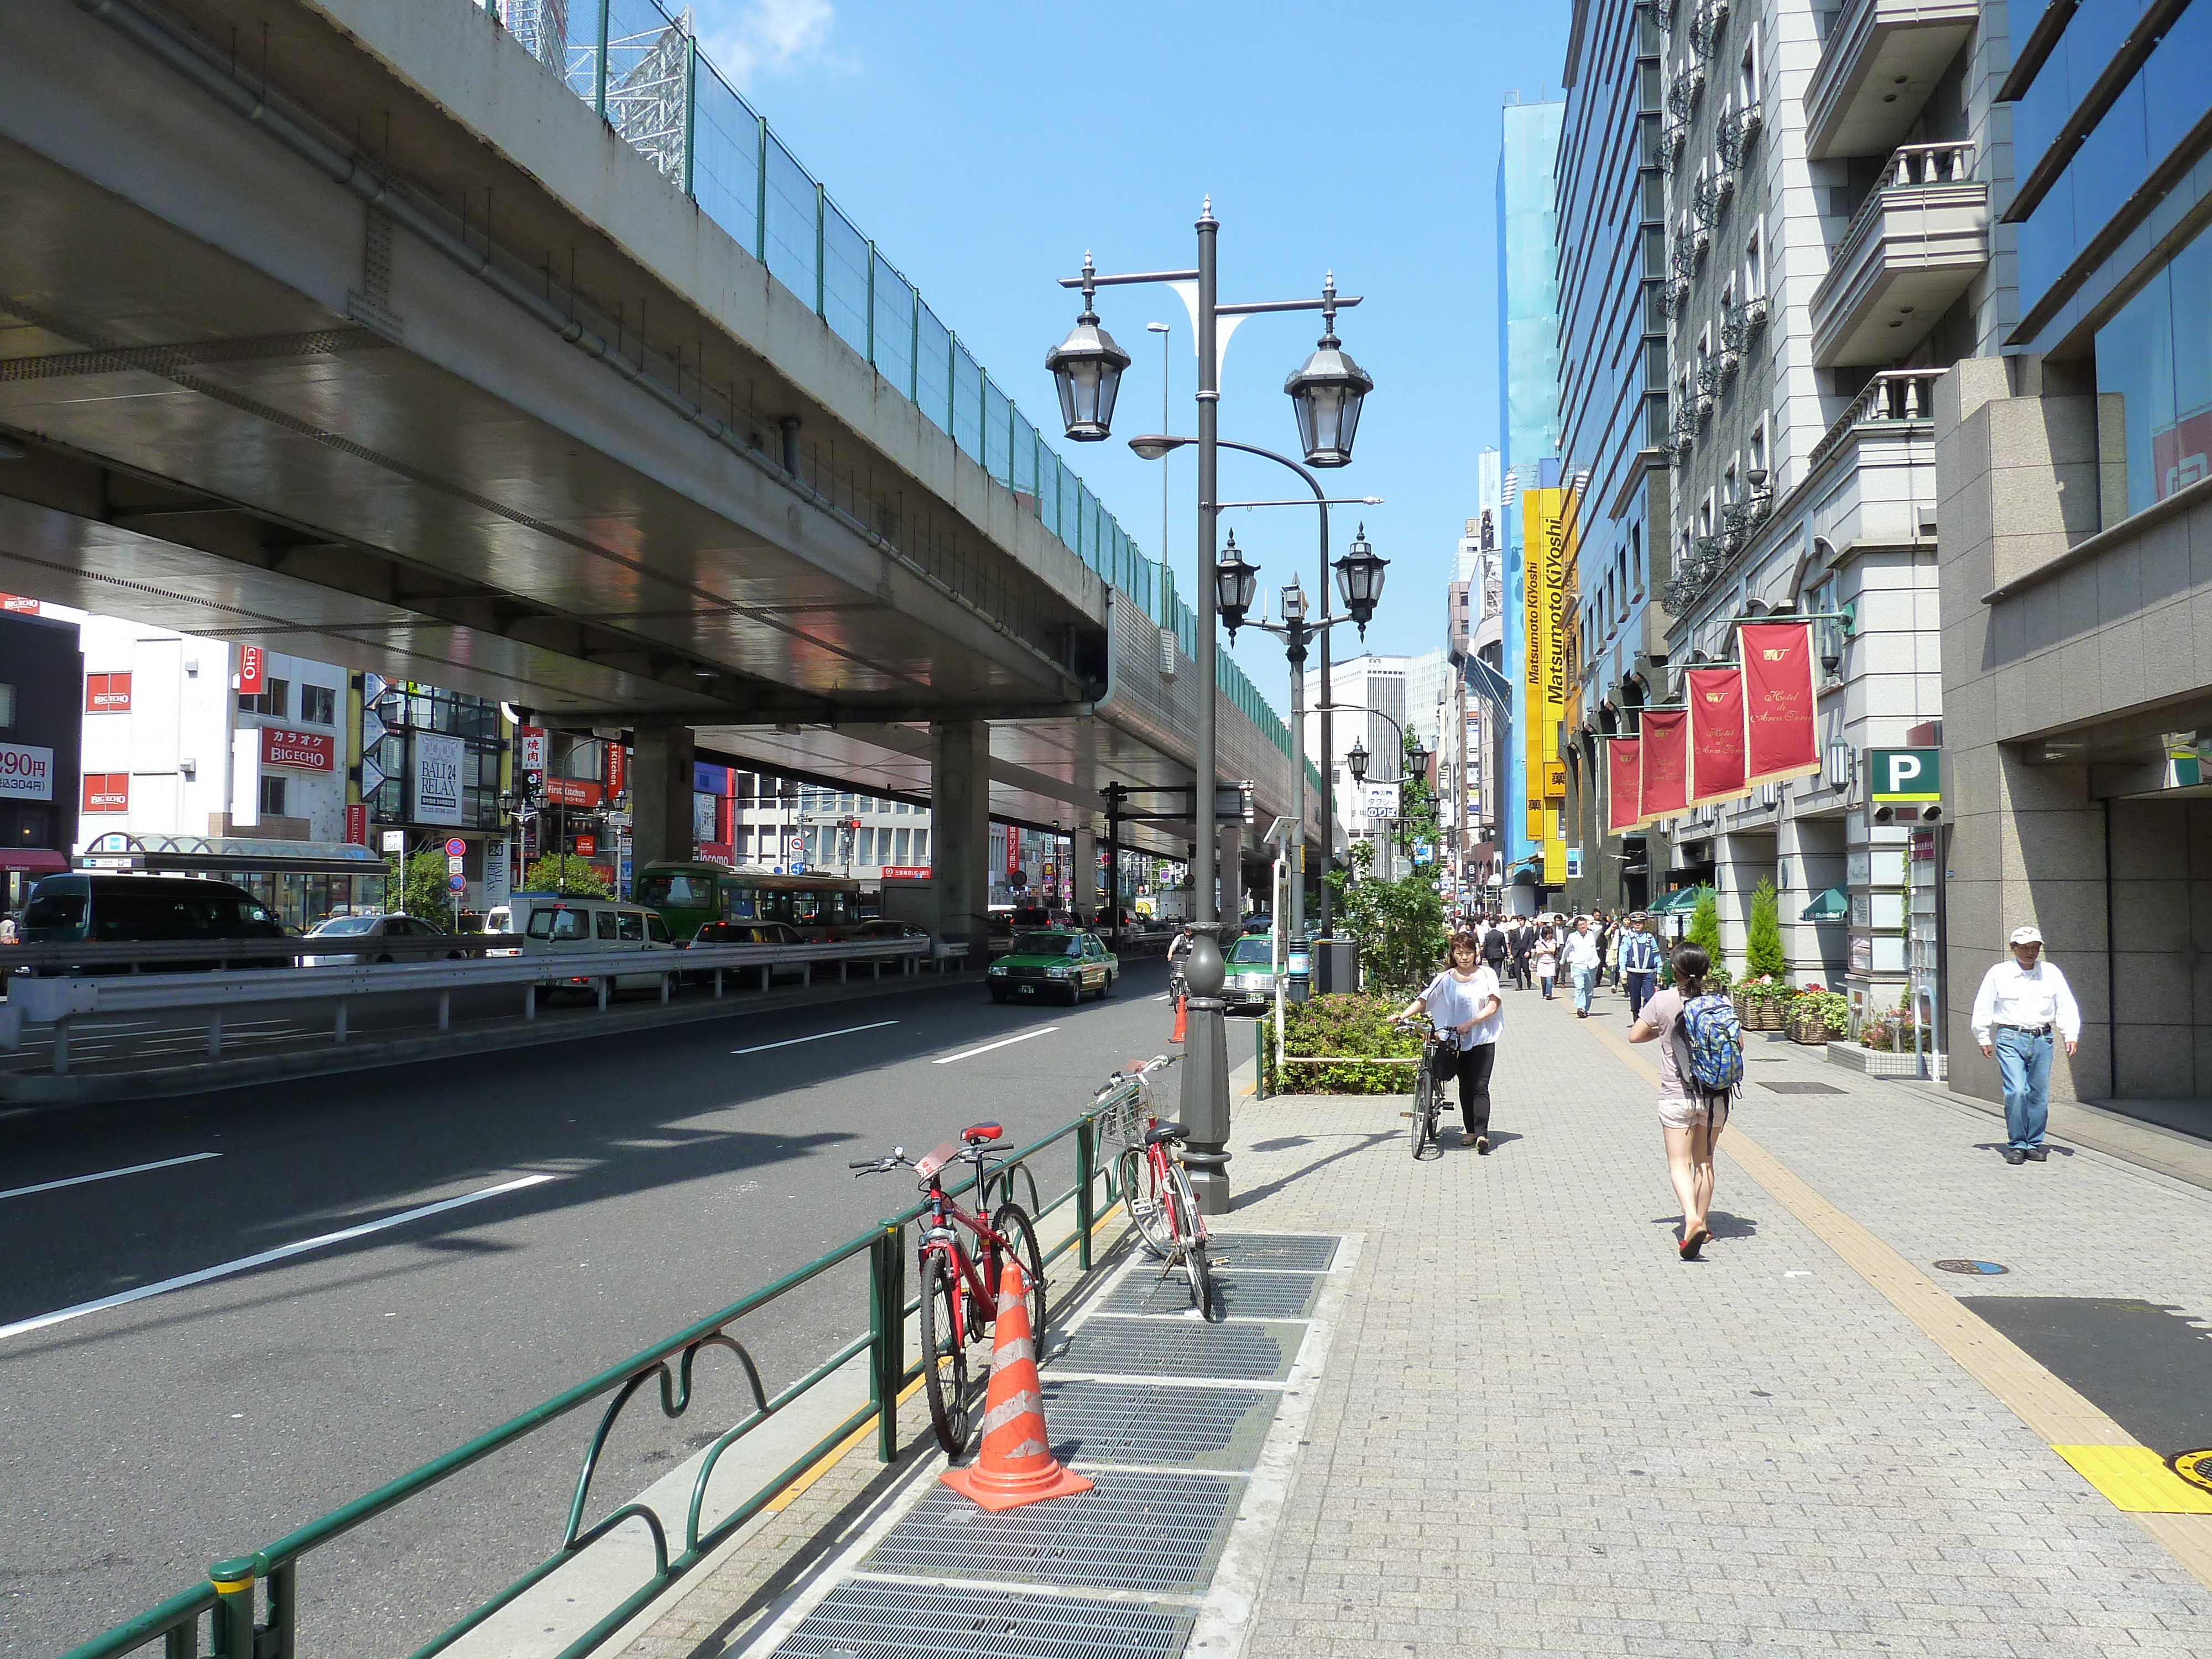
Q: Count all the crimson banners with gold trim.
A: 4